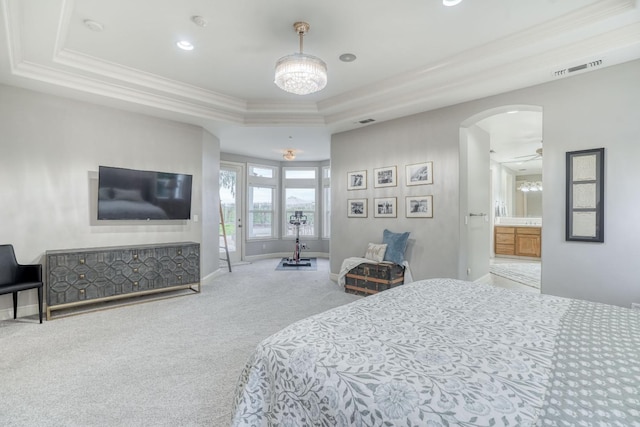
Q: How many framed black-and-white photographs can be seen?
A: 6